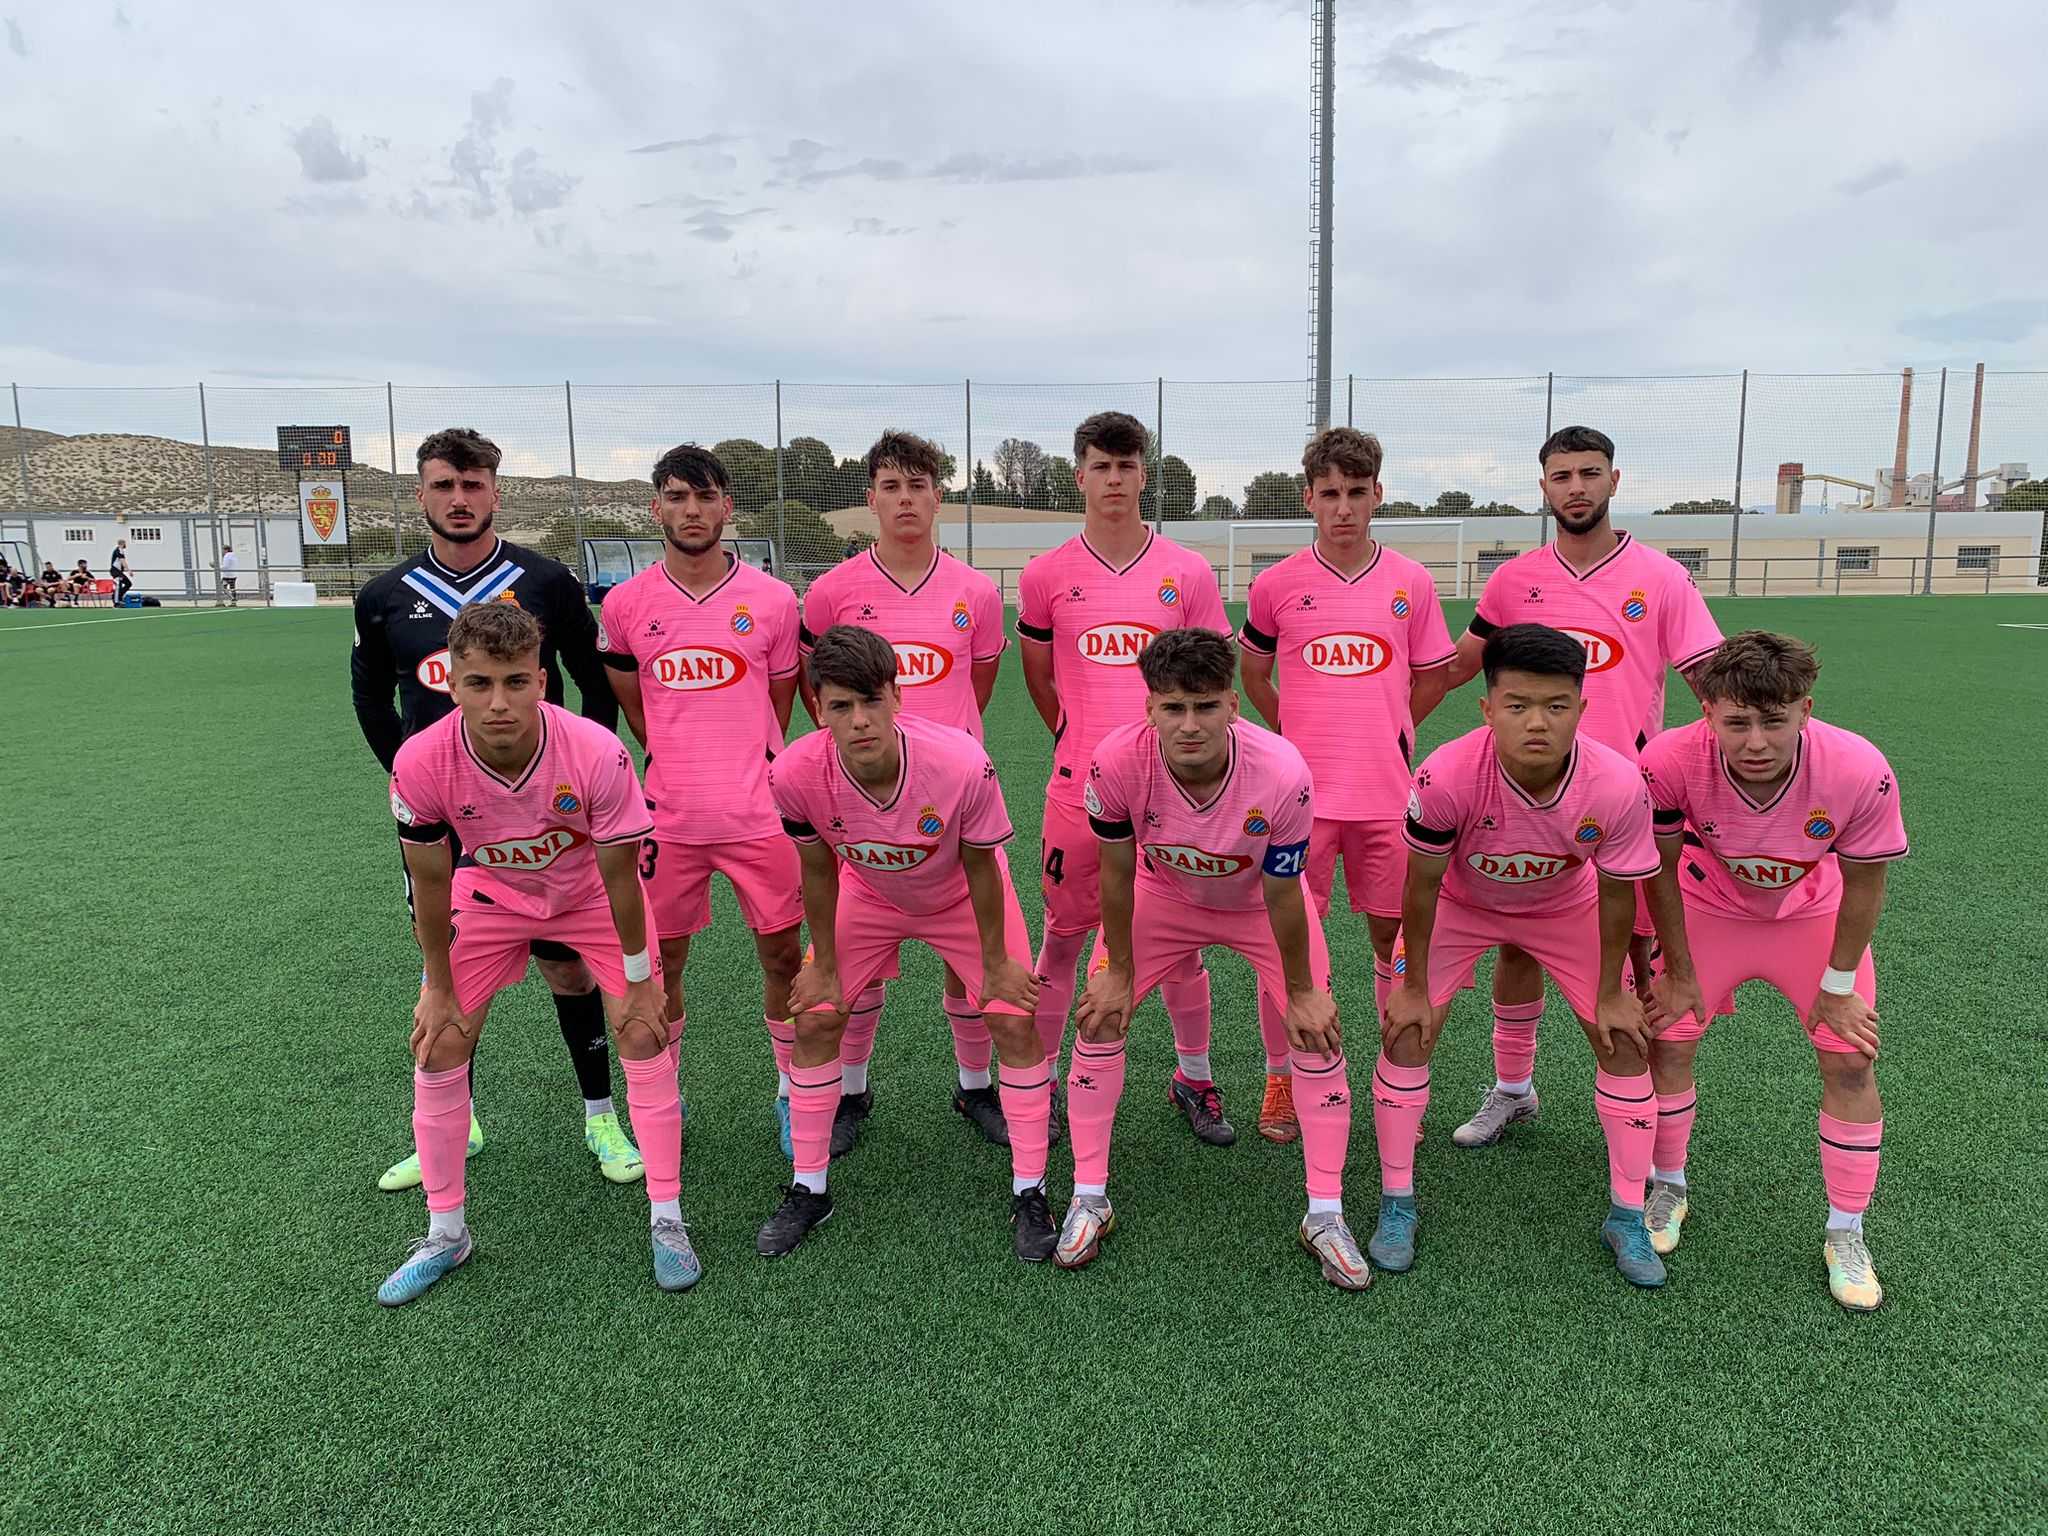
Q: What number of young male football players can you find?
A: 11